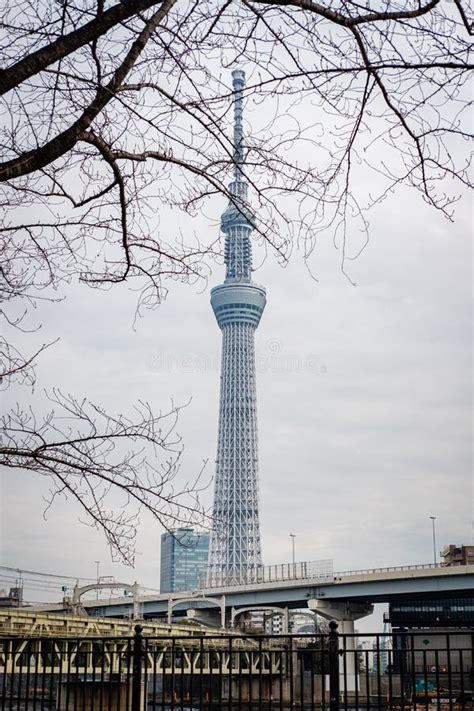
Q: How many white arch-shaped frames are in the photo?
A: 4